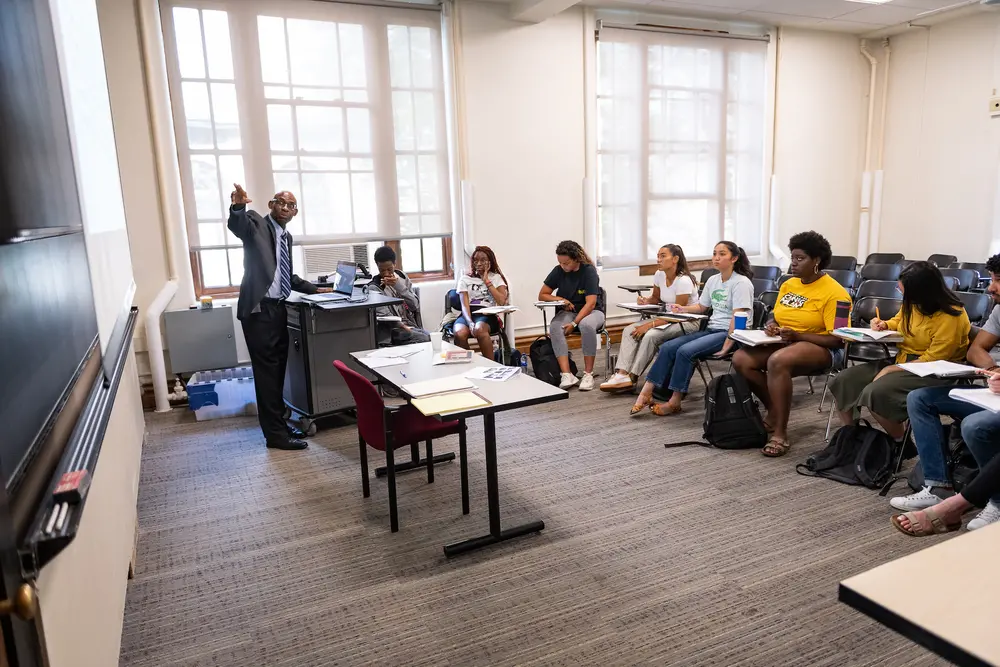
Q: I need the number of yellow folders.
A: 1